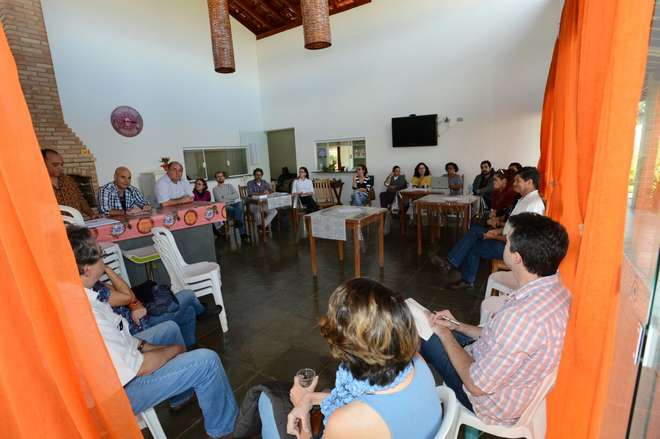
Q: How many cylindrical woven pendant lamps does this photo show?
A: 2